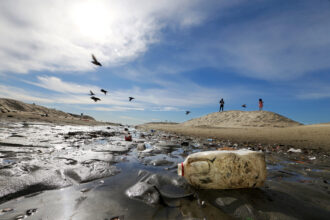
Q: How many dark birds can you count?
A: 7